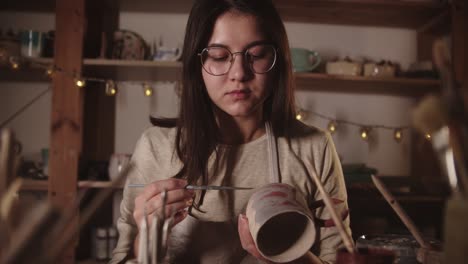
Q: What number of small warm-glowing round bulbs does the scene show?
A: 10